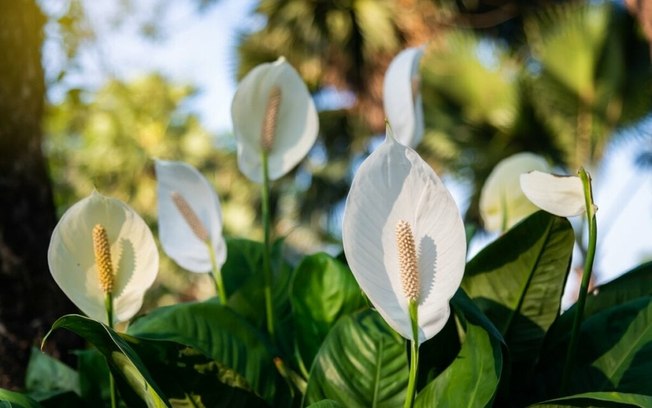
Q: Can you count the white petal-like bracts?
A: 7